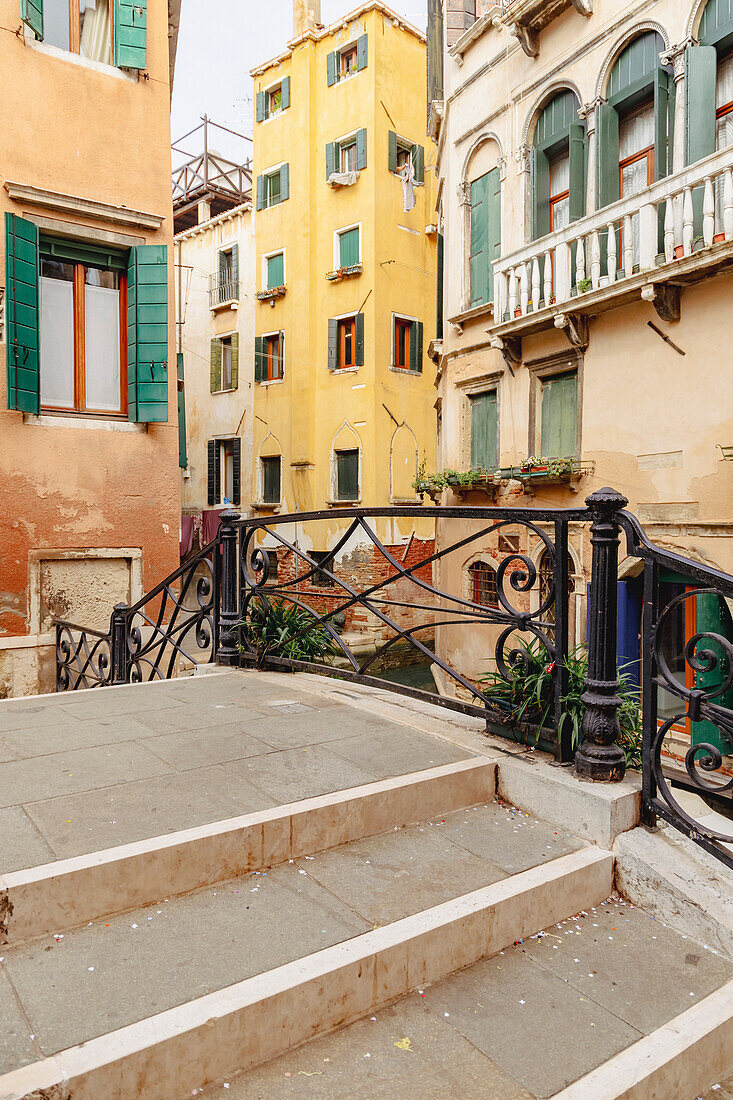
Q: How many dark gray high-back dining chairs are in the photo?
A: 0